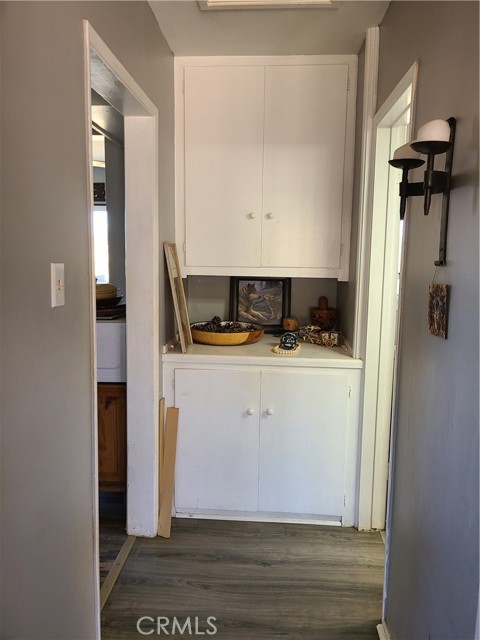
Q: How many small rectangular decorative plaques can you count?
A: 1